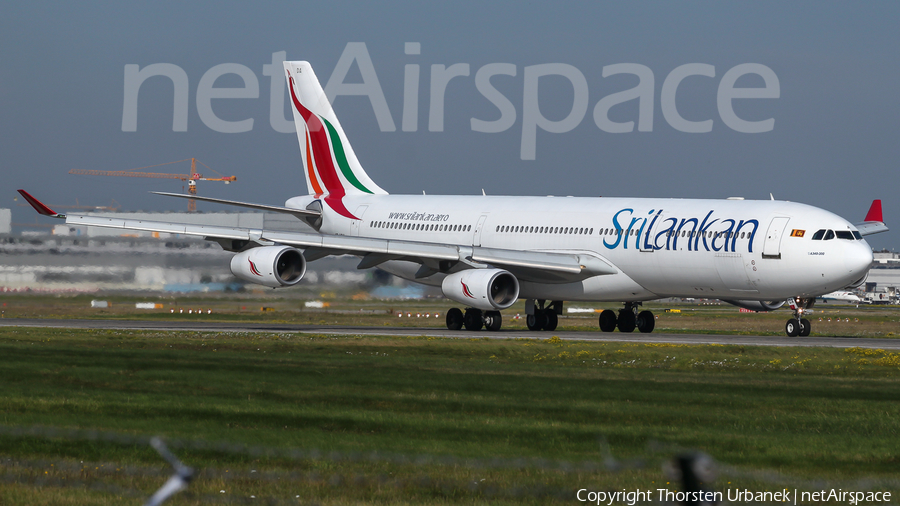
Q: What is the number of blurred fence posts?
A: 2